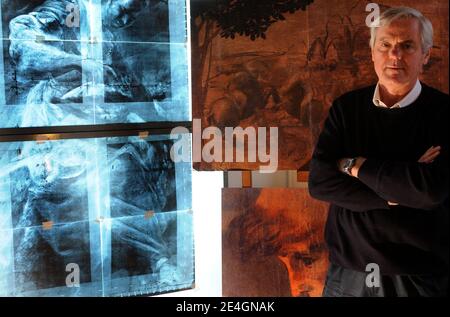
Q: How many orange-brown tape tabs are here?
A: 4